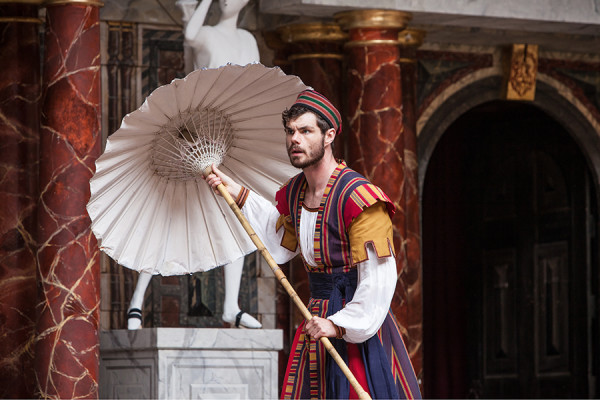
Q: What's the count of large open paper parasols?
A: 1